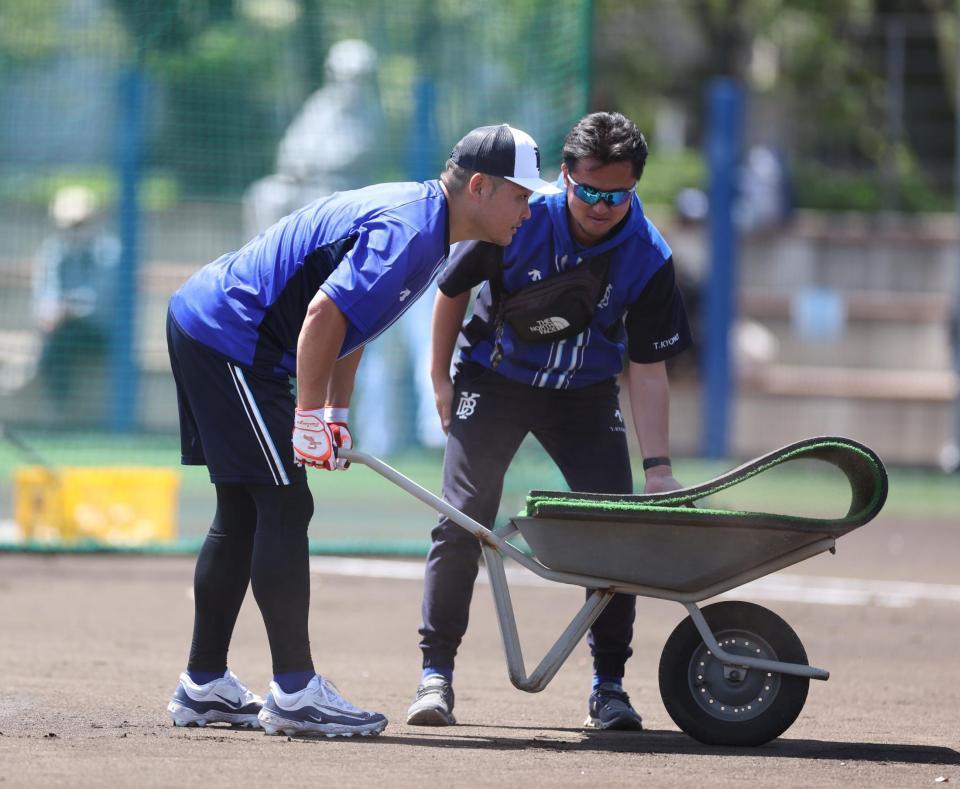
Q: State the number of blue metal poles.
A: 3